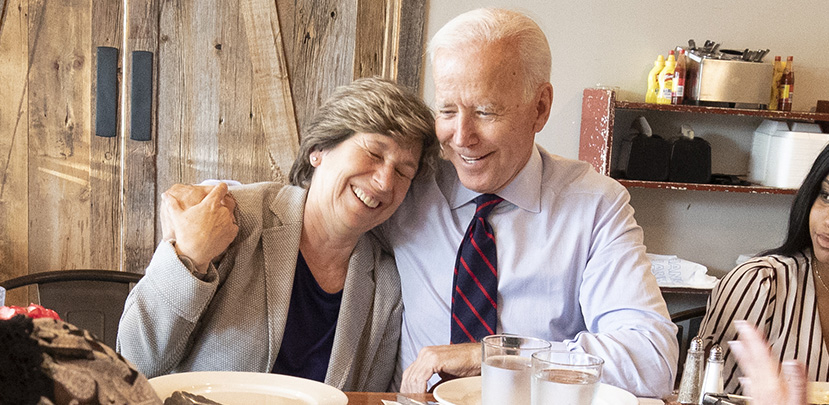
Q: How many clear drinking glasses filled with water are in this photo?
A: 2